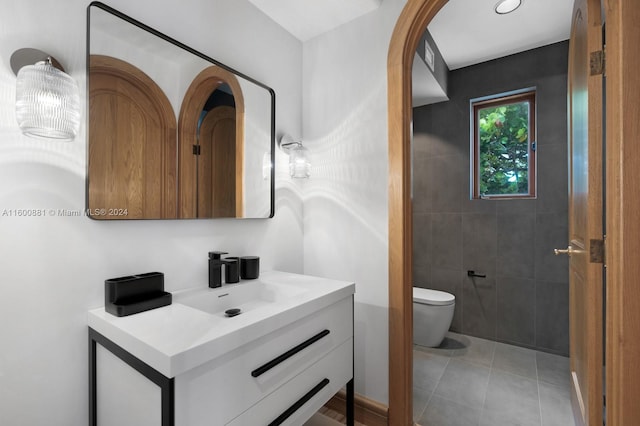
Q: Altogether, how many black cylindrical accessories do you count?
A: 2